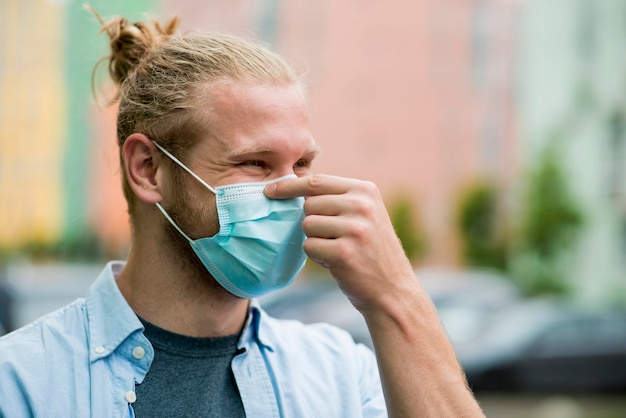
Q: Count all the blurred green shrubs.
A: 3